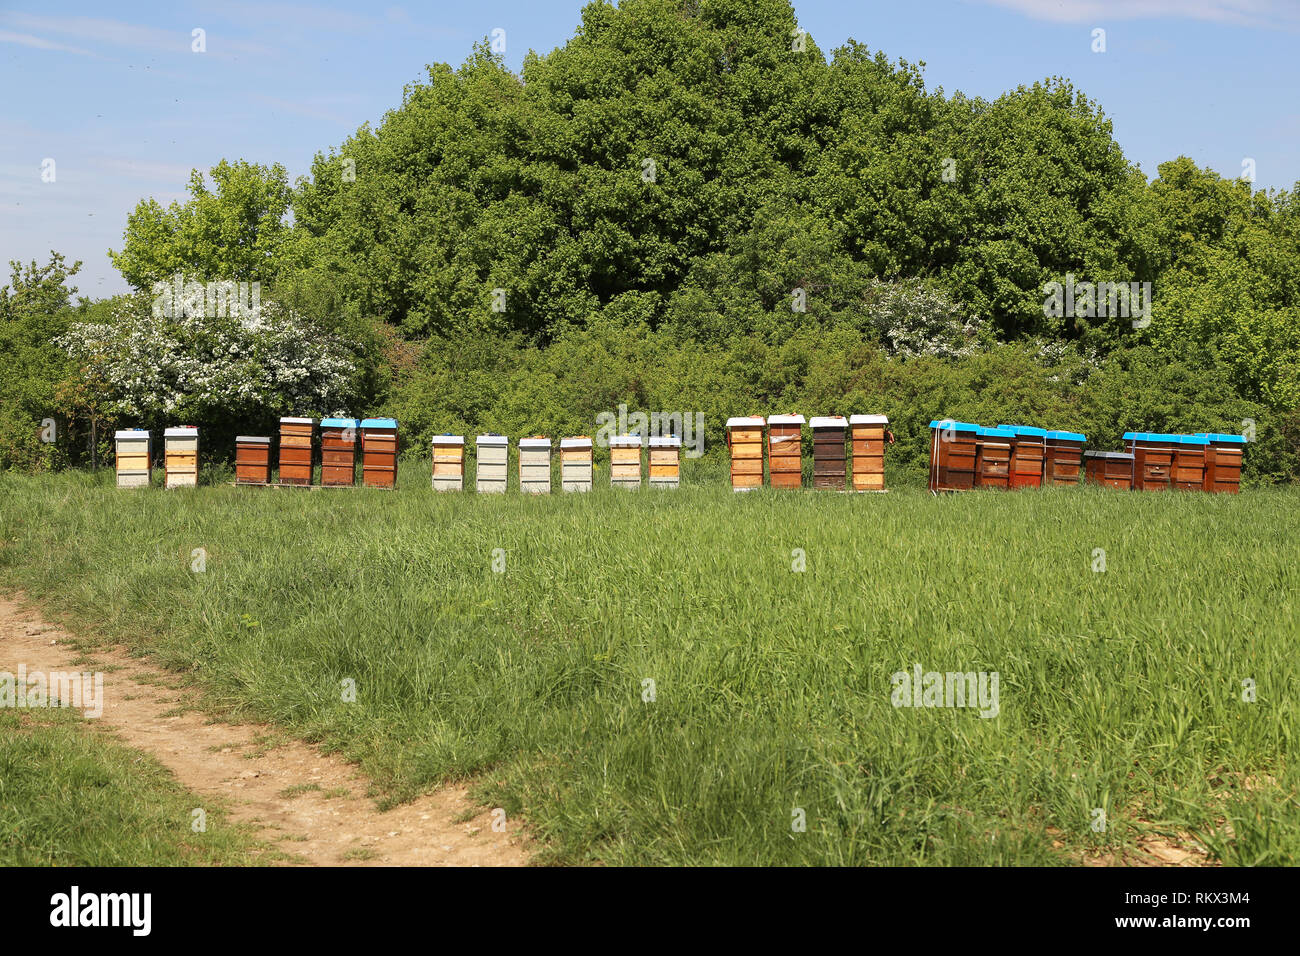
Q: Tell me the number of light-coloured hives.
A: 8